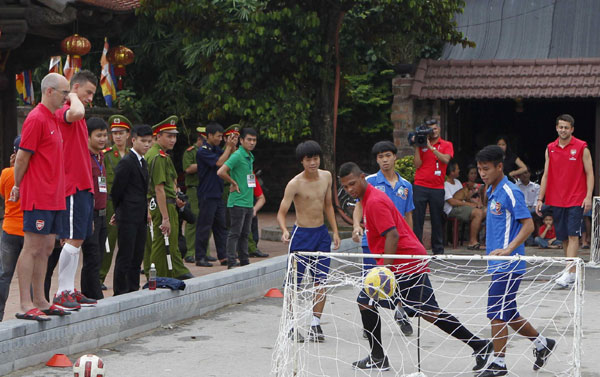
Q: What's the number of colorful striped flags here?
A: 4